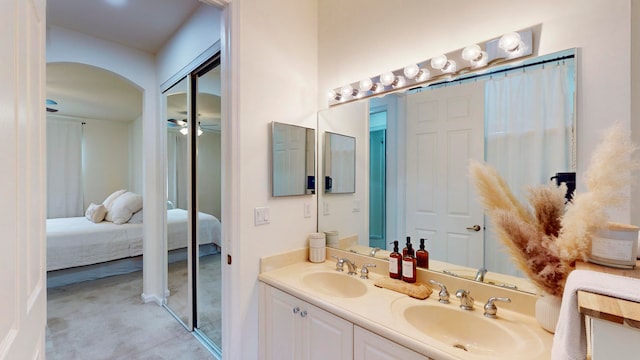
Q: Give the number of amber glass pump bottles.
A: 2